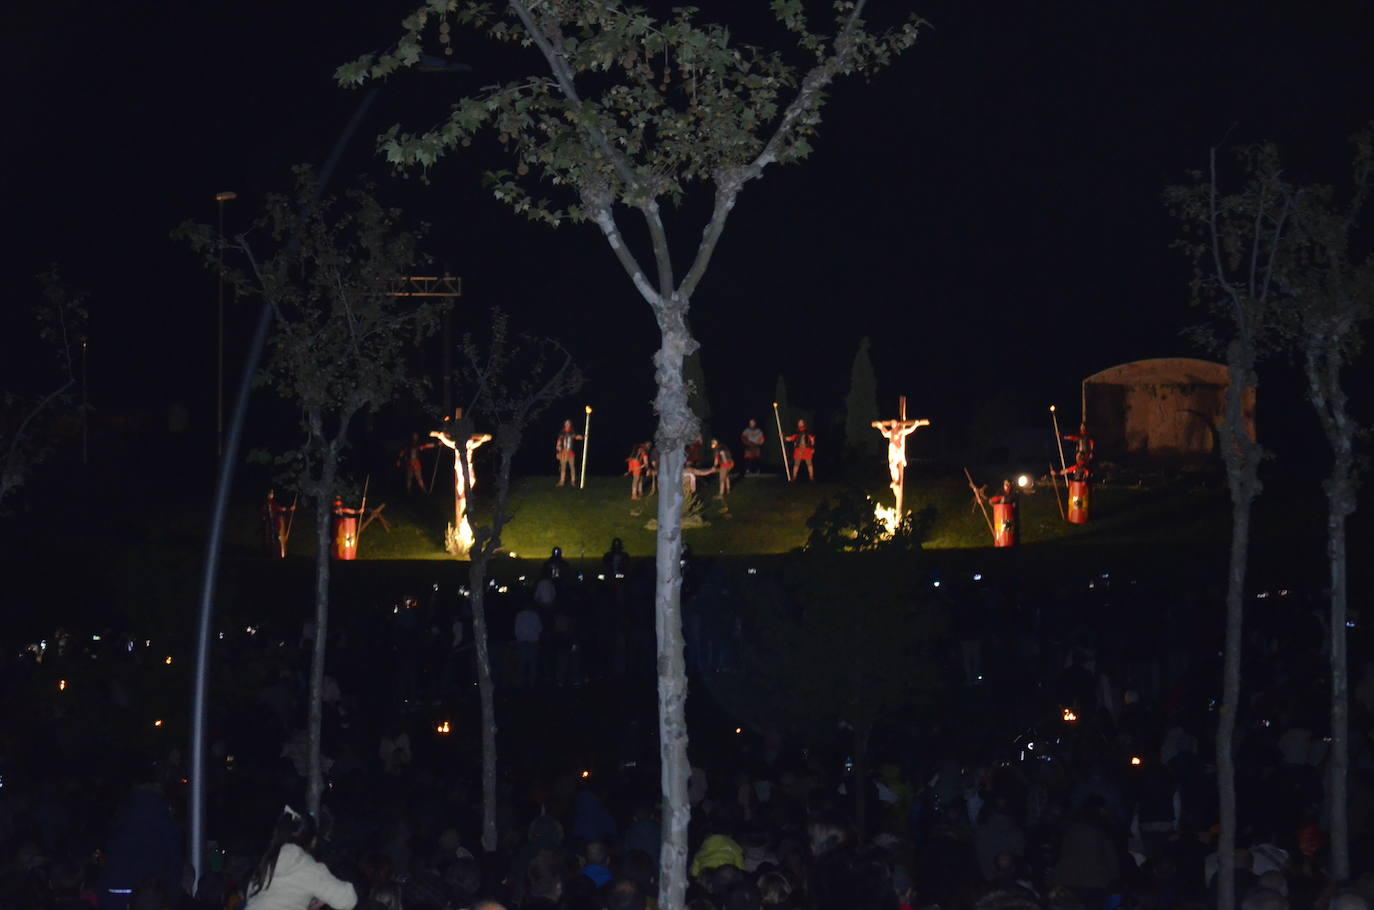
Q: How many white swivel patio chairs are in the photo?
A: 0